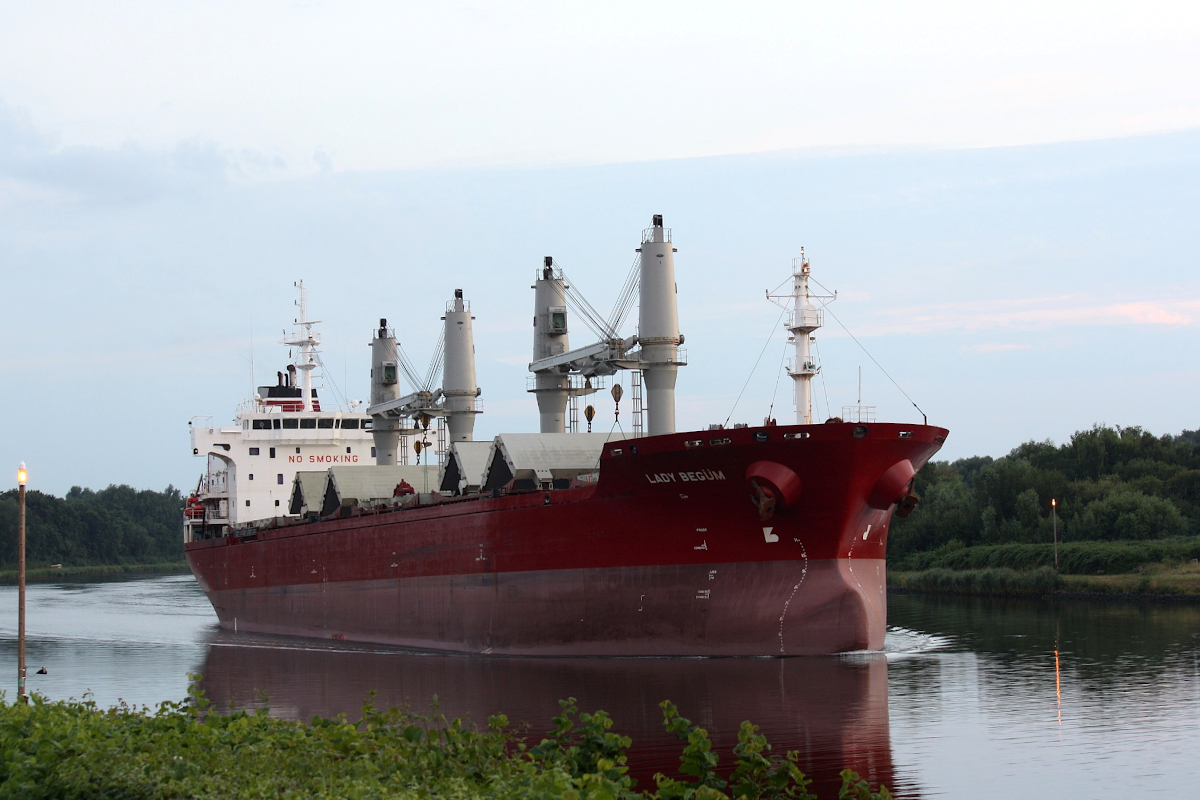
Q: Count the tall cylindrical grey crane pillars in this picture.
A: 4